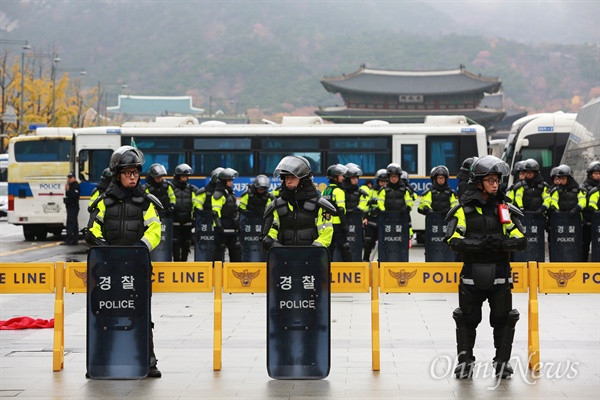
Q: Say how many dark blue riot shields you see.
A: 11